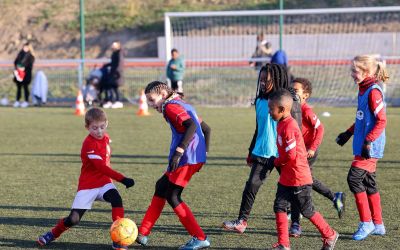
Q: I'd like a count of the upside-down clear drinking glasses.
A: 0